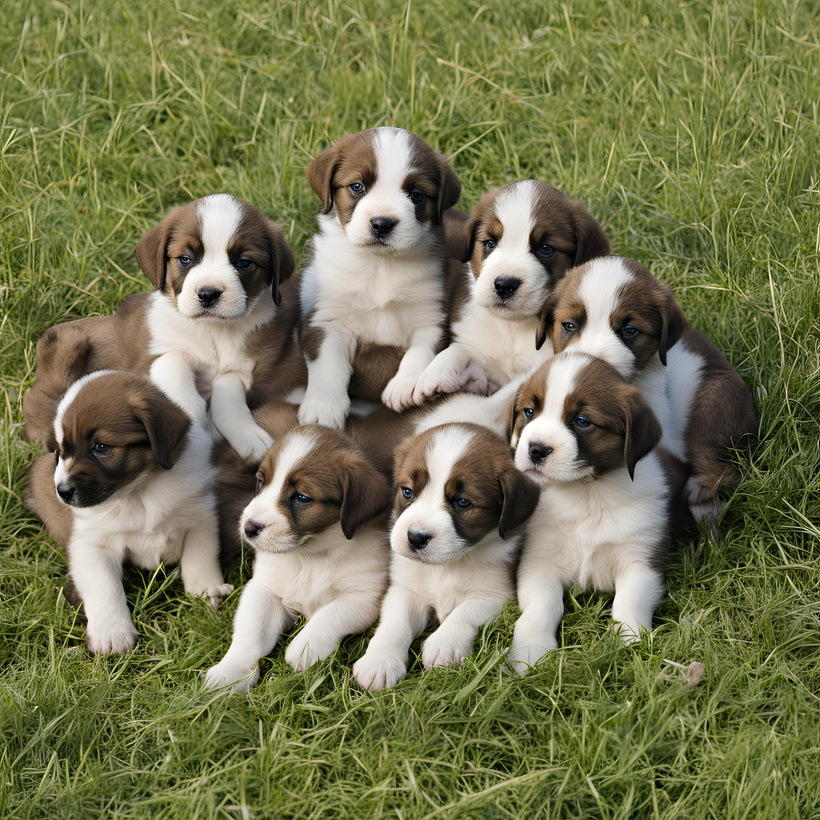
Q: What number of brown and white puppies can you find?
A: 8